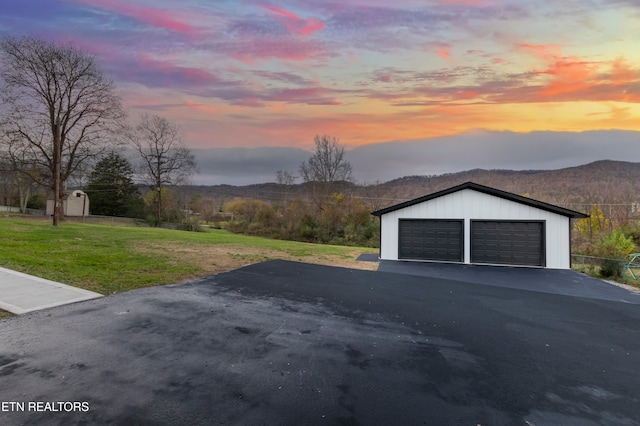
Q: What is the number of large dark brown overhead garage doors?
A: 2